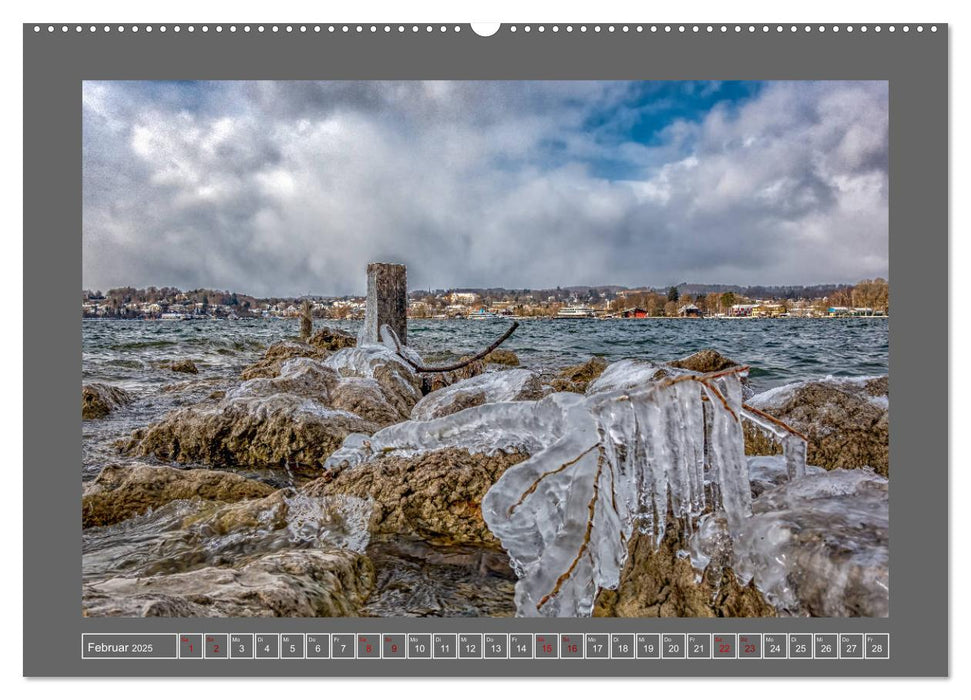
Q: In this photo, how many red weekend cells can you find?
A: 8